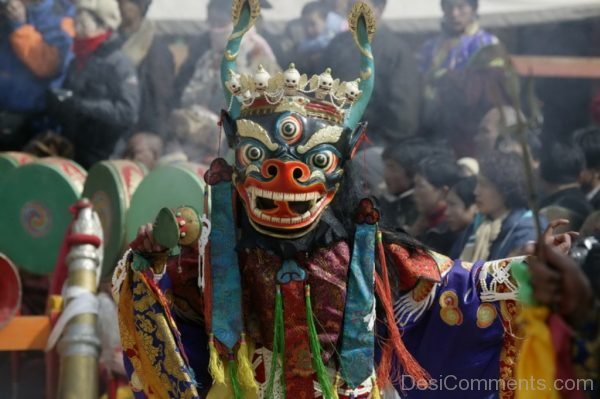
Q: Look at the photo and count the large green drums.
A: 4